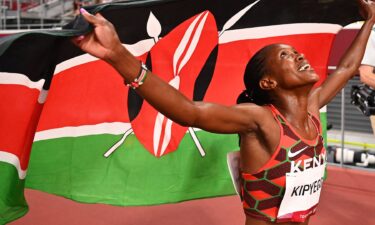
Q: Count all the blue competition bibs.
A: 0